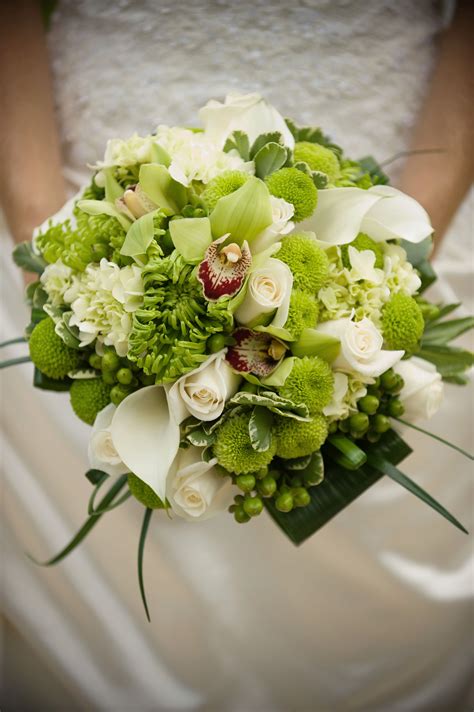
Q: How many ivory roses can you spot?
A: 8